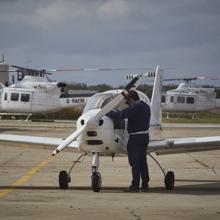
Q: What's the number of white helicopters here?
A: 2